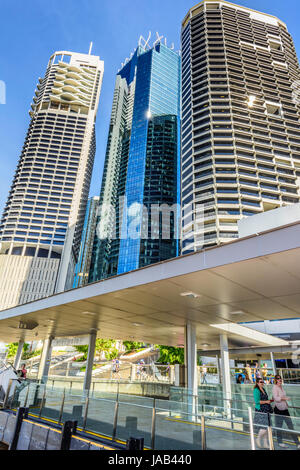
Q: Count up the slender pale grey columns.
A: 5